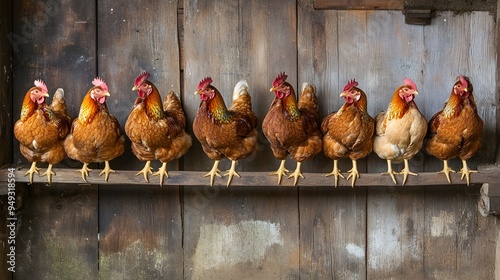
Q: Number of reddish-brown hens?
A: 7